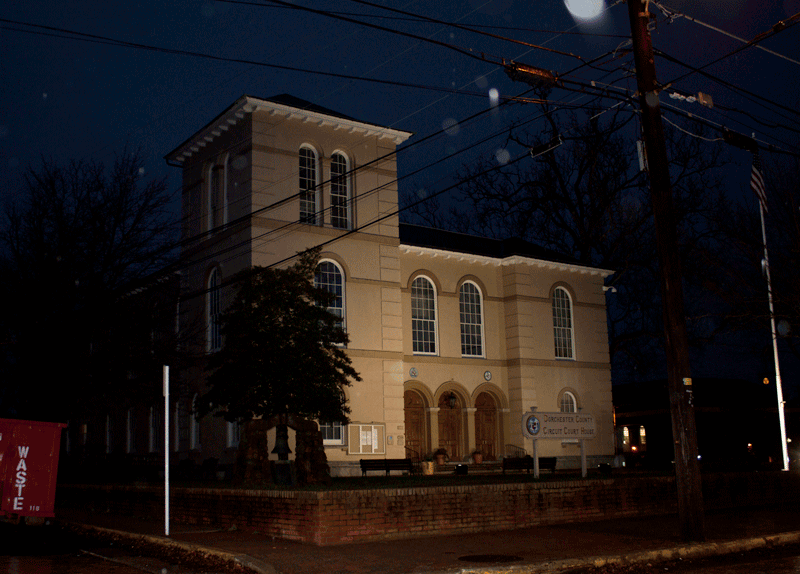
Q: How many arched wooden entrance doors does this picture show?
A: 3